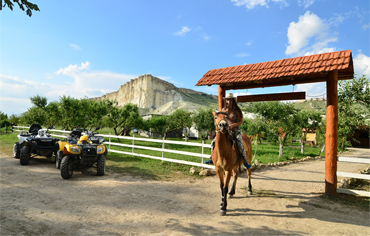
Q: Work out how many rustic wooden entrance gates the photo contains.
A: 1